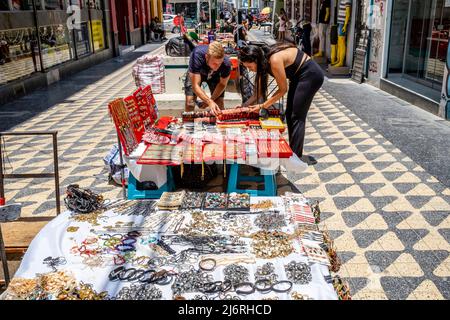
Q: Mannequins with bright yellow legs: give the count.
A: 2